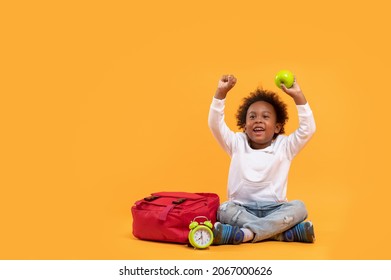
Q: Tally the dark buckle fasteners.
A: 2